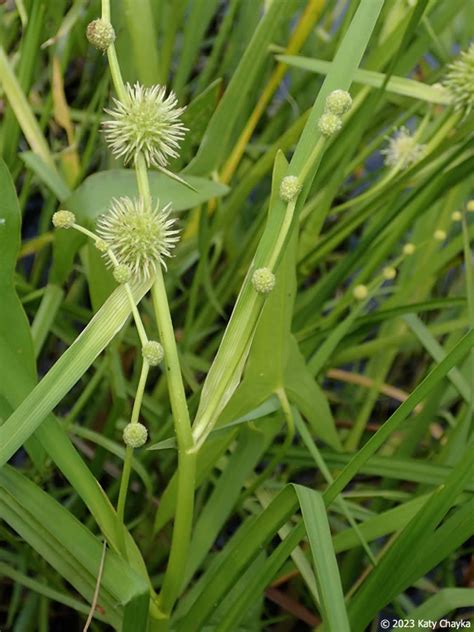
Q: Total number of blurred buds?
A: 6